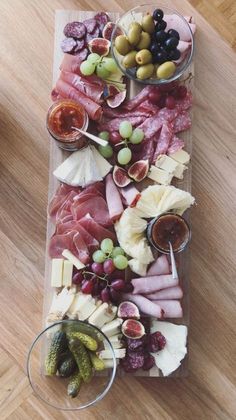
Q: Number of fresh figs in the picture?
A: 7